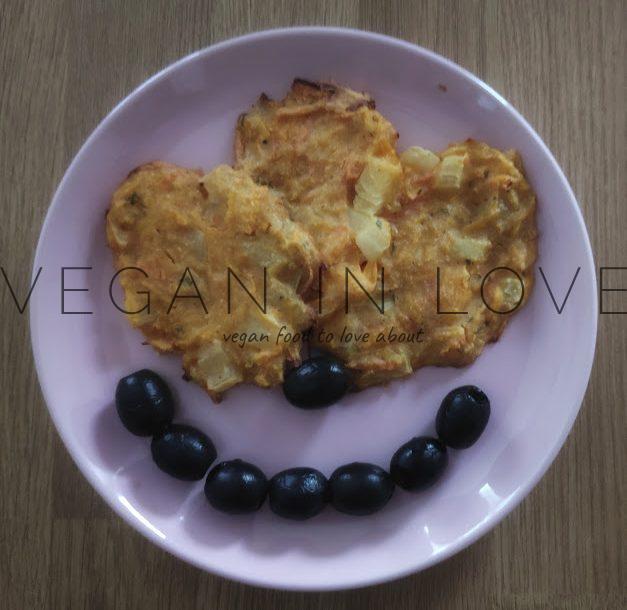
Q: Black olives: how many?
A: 8